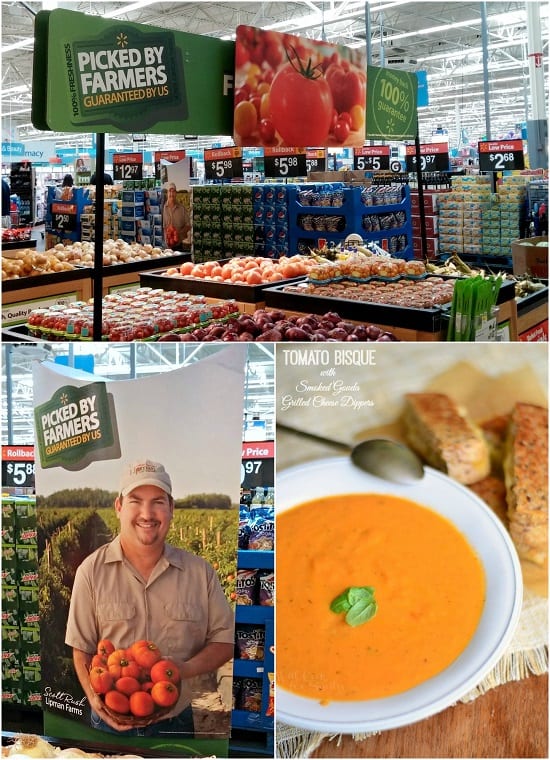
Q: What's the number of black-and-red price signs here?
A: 11